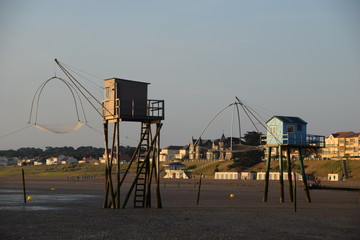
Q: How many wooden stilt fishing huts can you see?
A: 2